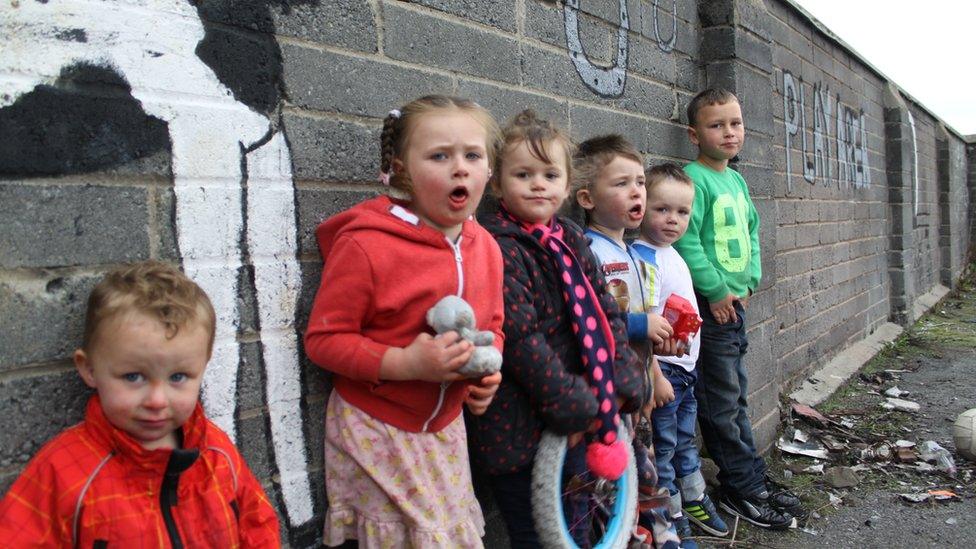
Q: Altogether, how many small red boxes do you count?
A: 1